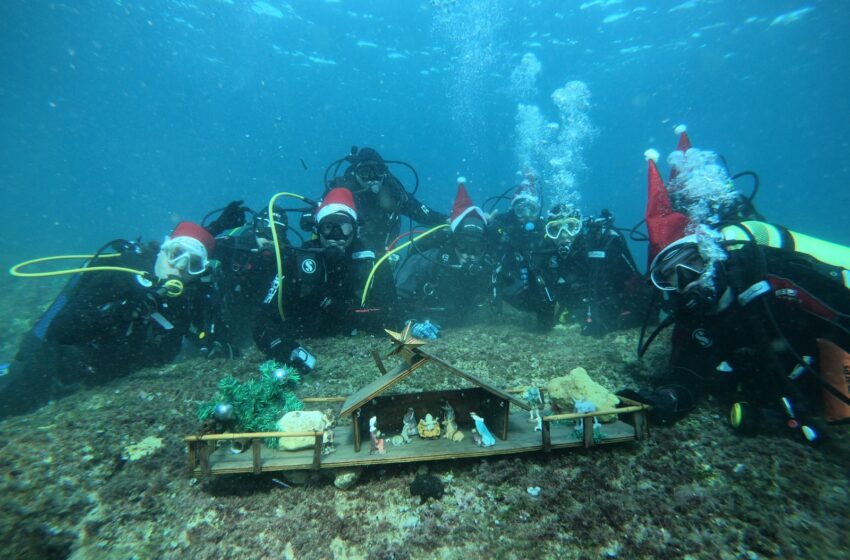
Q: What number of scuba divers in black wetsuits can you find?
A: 9